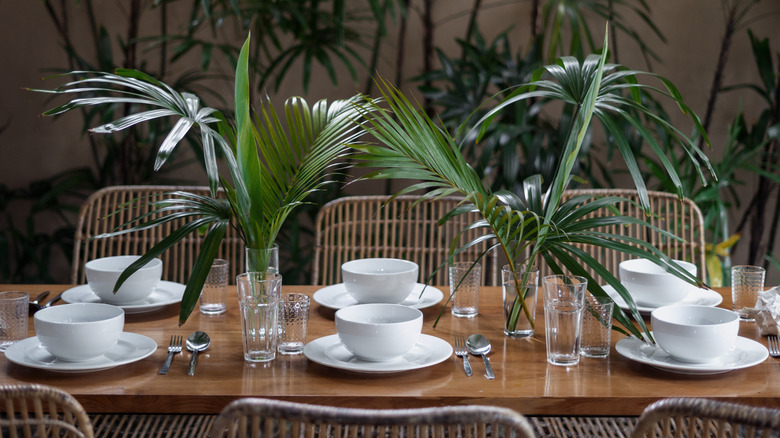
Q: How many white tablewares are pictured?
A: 12